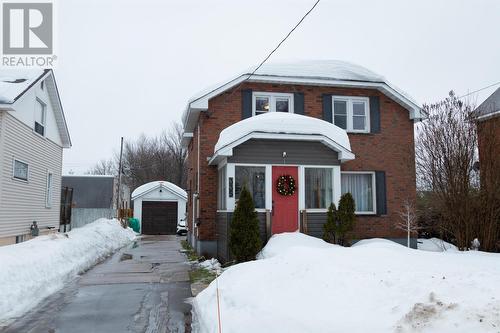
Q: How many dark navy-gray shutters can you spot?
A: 5